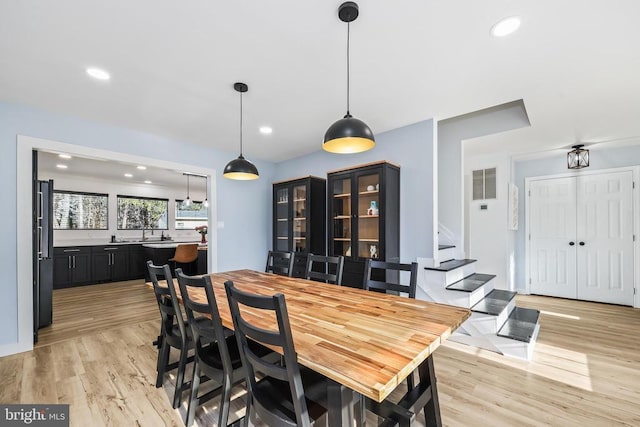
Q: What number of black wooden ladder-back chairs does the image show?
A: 6